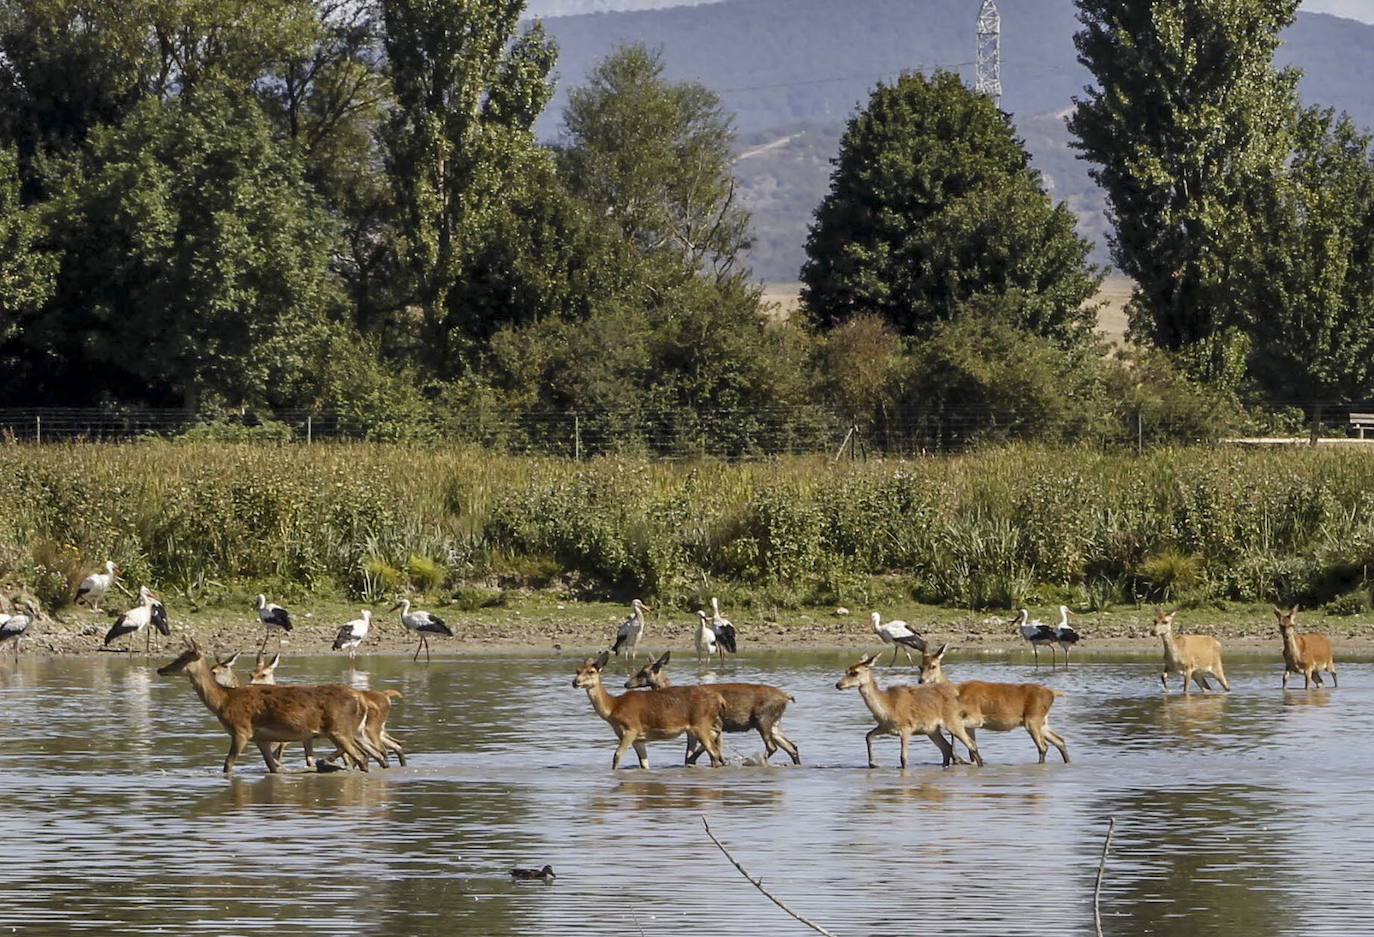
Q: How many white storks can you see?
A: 14